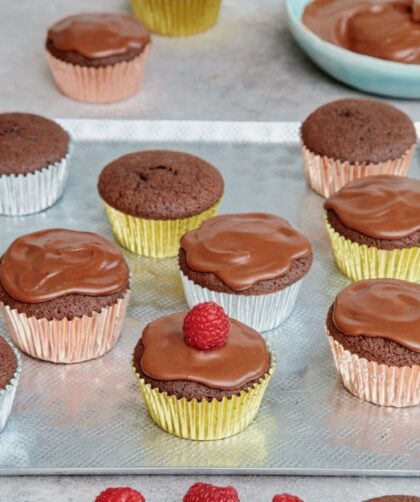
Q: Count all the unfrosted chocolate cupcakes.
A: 4